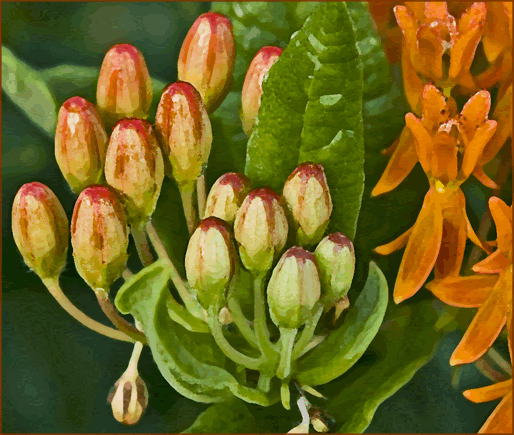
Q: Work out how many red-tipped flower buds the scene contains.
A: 14